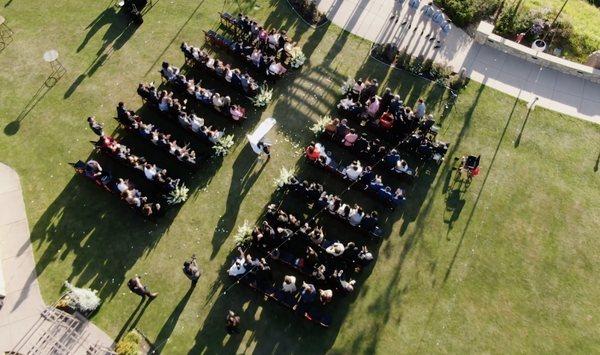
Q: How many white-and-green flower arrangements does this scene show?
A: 8